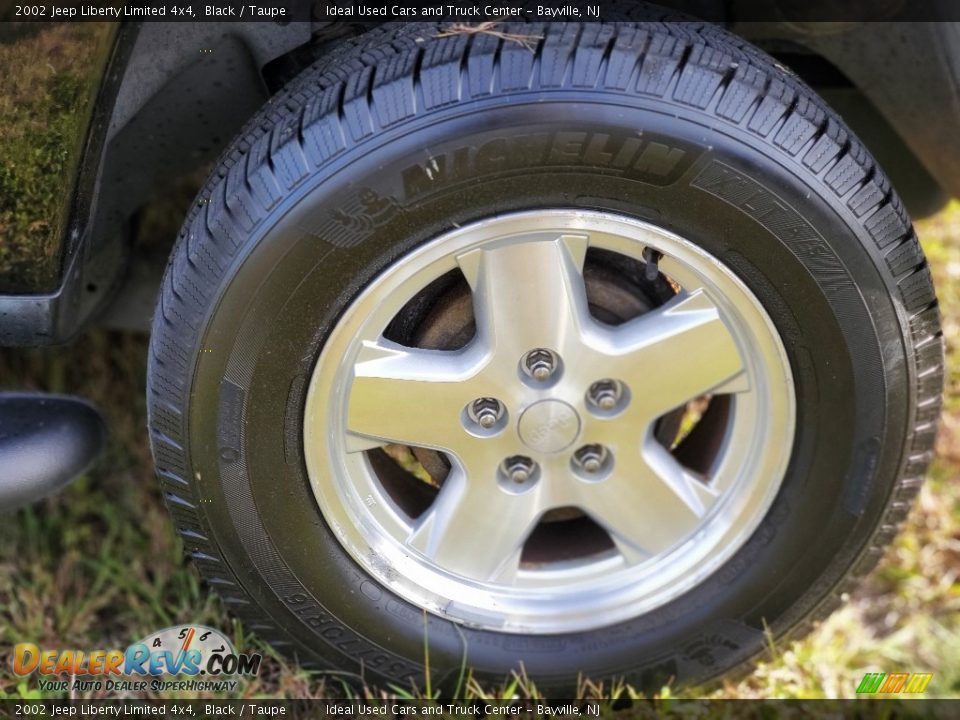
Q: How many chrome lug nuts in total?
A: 5